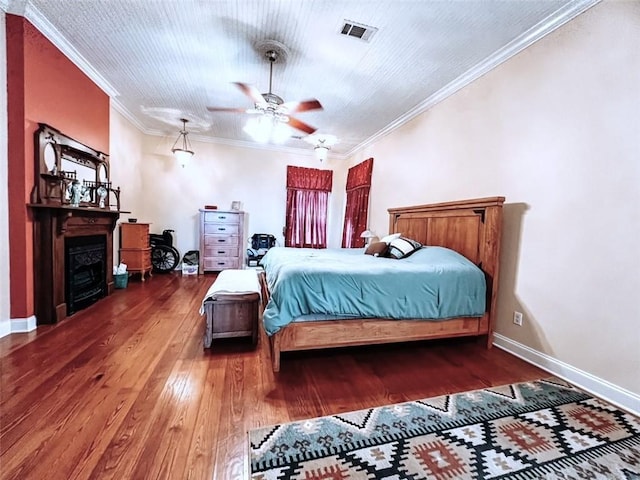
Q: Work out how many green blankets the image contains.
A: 1